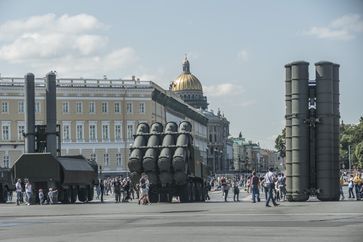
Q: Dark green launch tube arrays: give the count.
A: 3